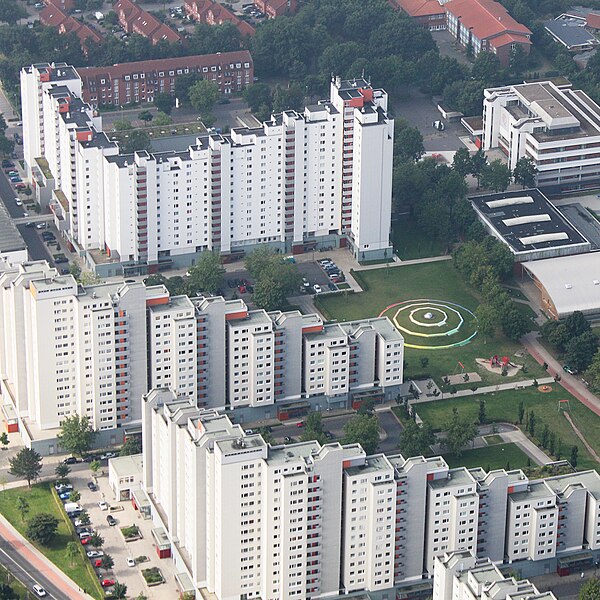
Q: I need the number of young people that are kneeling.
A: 0